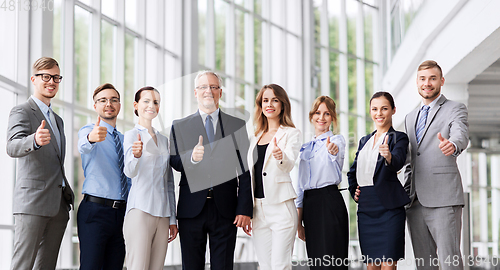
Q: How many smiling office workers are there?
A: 8